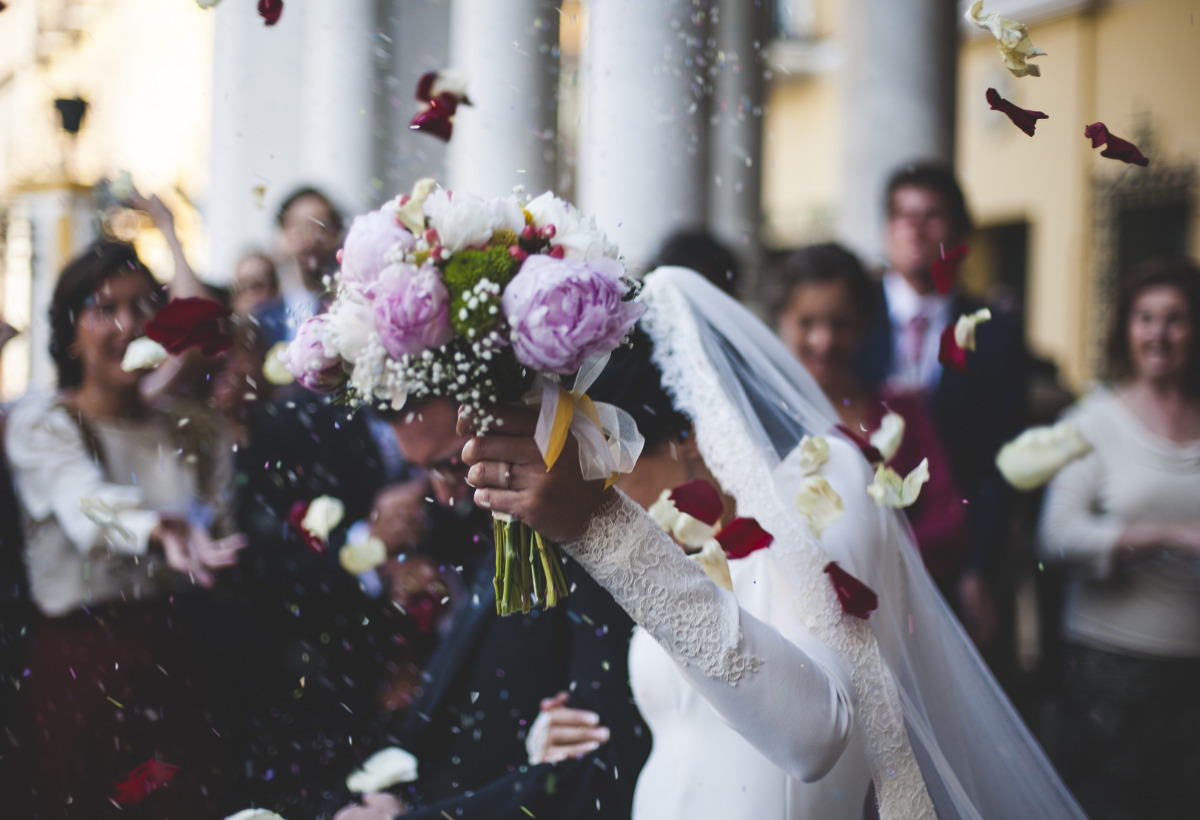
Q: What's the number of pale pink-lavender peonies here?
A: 4